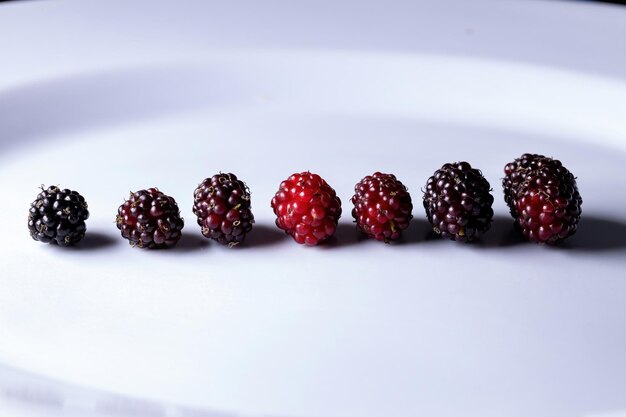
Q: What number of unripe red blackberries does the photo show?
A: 2